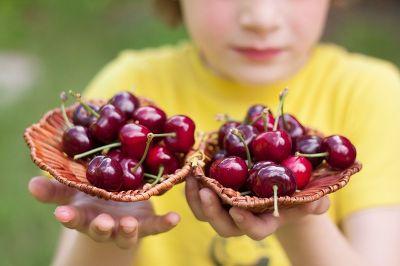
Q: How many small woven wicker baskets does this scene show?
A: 2